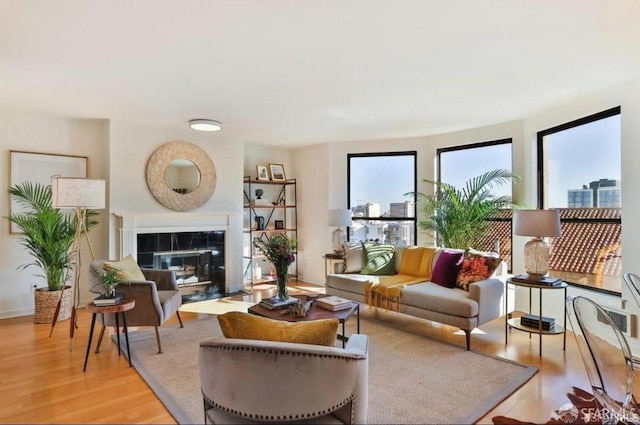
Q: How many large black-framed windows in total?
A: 3